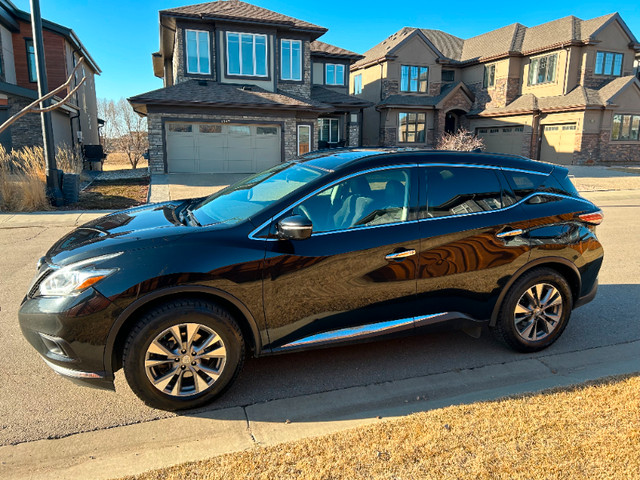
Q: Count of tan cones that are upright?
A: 0